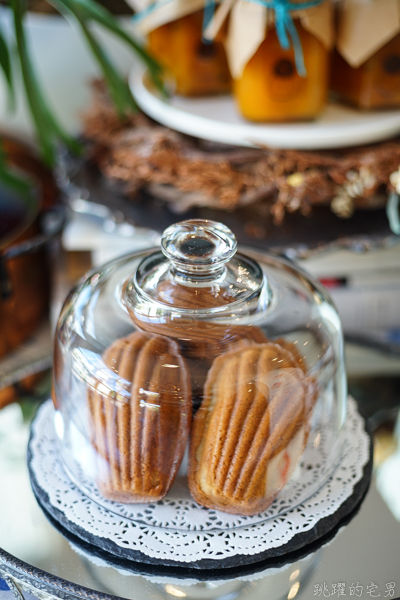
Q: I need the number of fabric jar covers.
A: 3